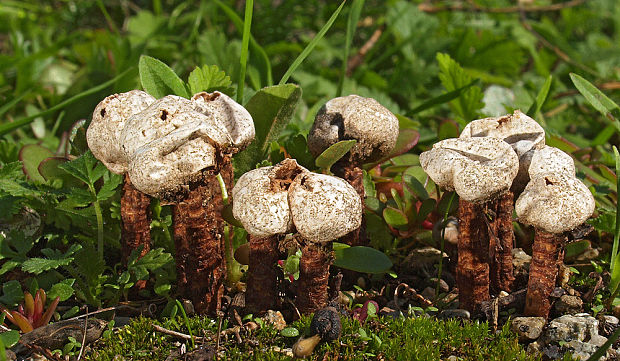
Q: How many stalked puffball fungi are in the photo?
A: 9